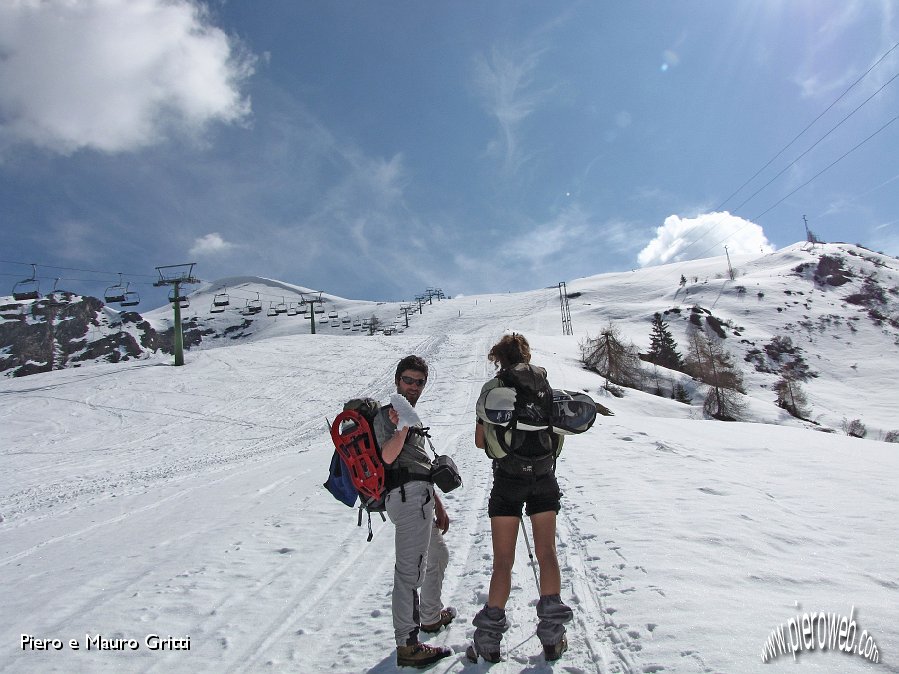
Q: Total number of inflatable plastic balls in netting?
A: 0